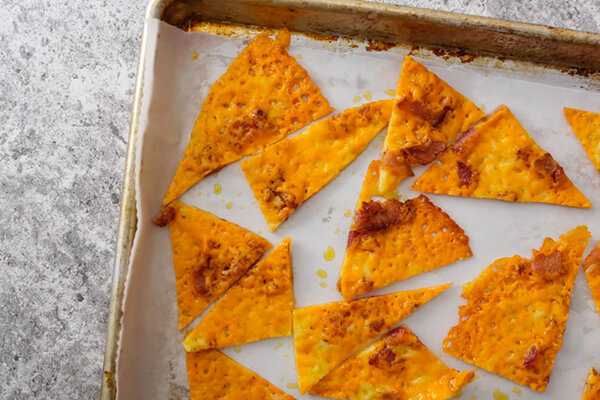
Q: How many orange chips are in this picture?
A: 14